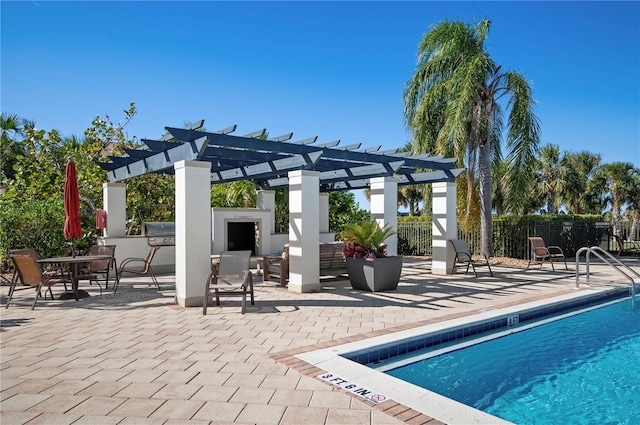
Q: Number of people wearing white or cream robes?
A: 0